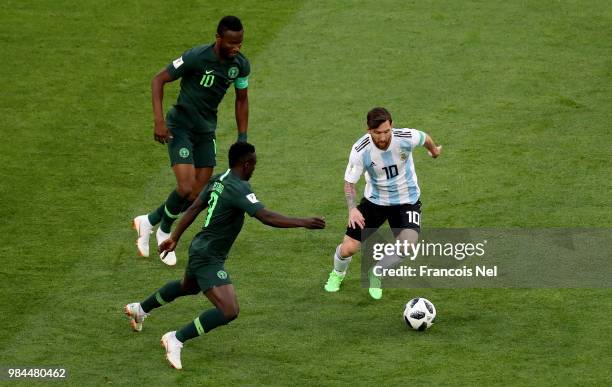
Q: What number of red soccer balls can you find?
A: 0